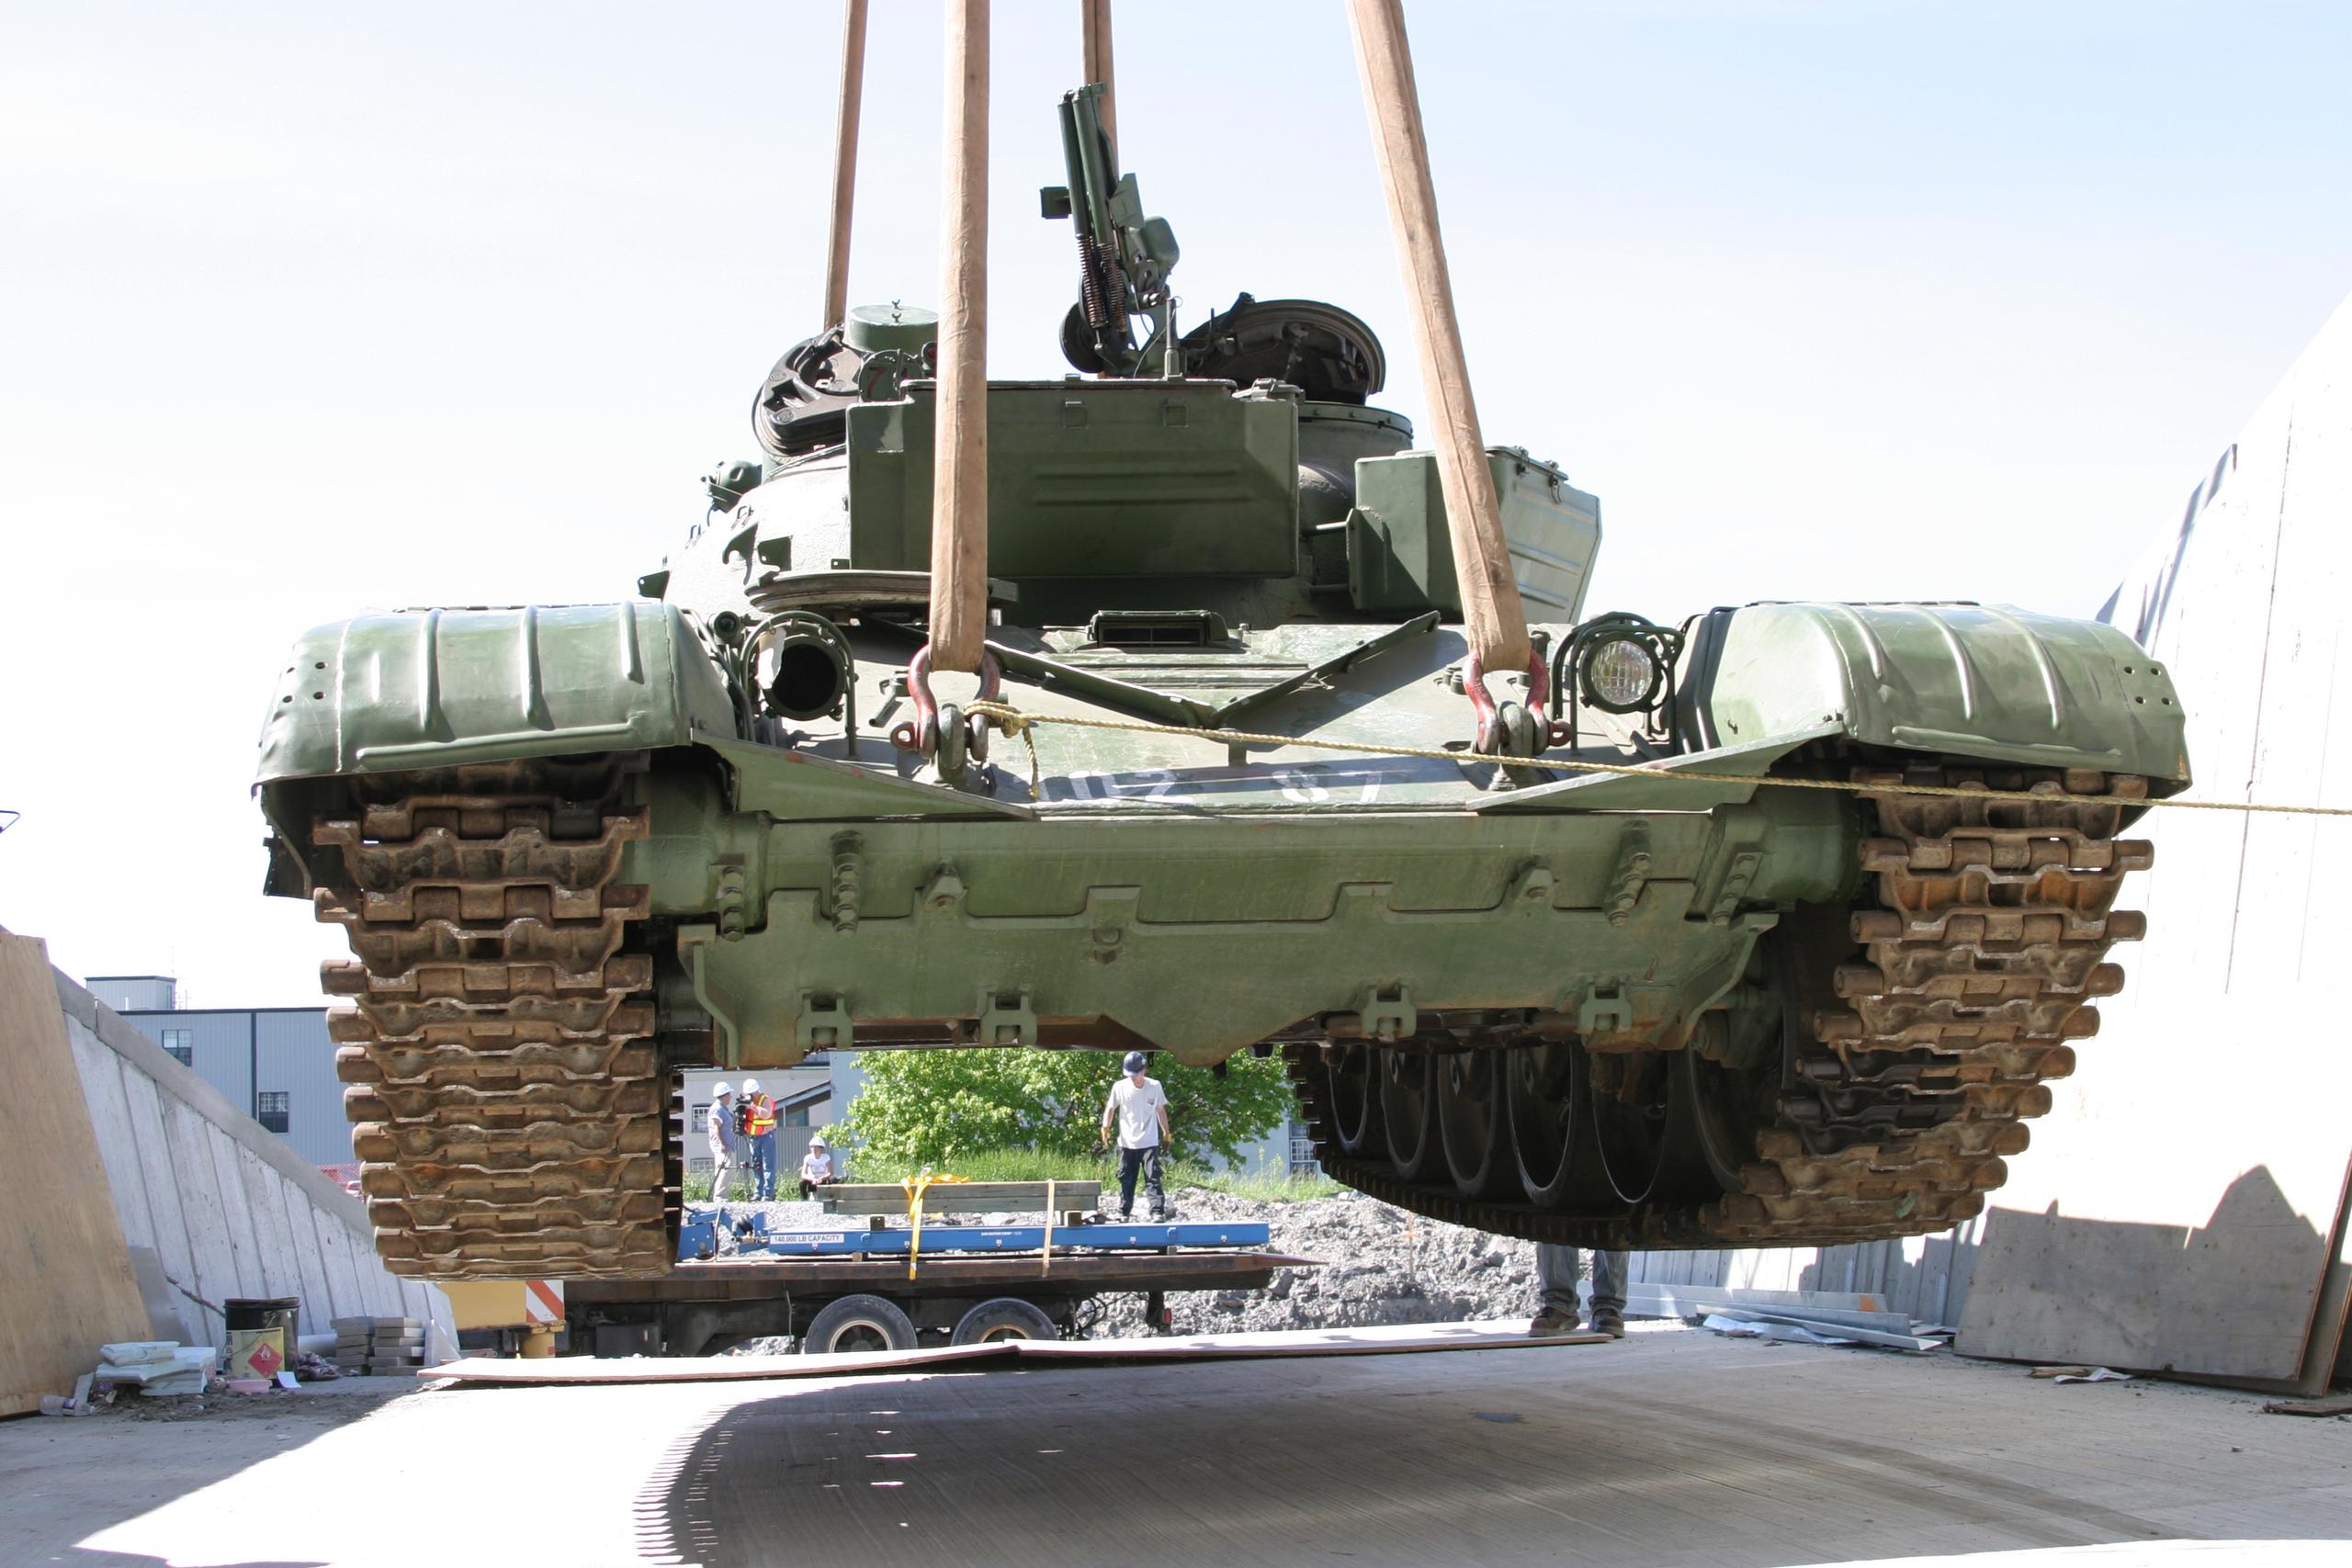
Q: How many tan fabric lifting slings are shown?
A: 4